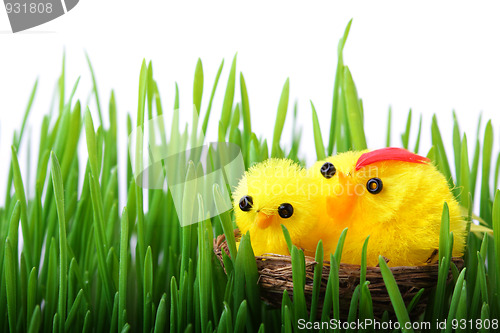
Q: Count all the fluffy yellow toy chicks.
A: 2